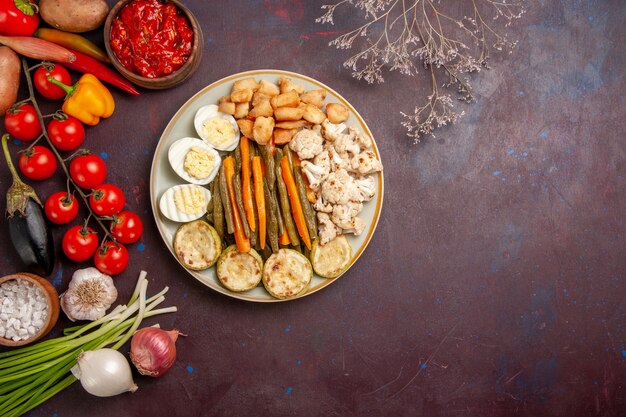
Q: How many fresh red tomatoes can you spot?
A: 10